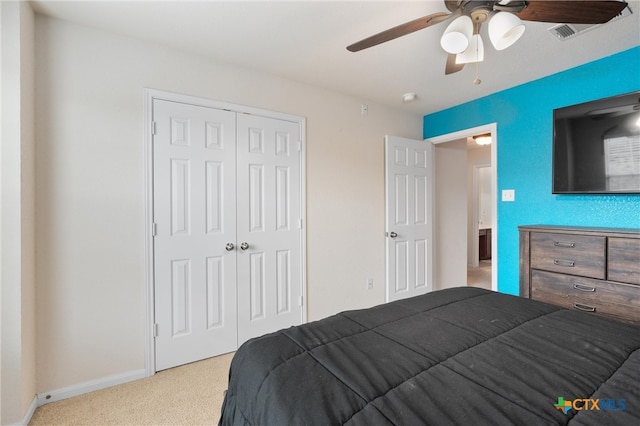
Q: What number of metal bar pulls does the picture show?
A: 4